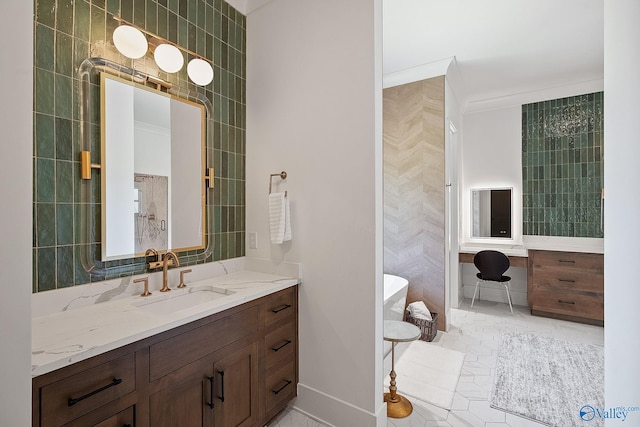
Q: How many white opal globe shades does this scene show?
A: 3